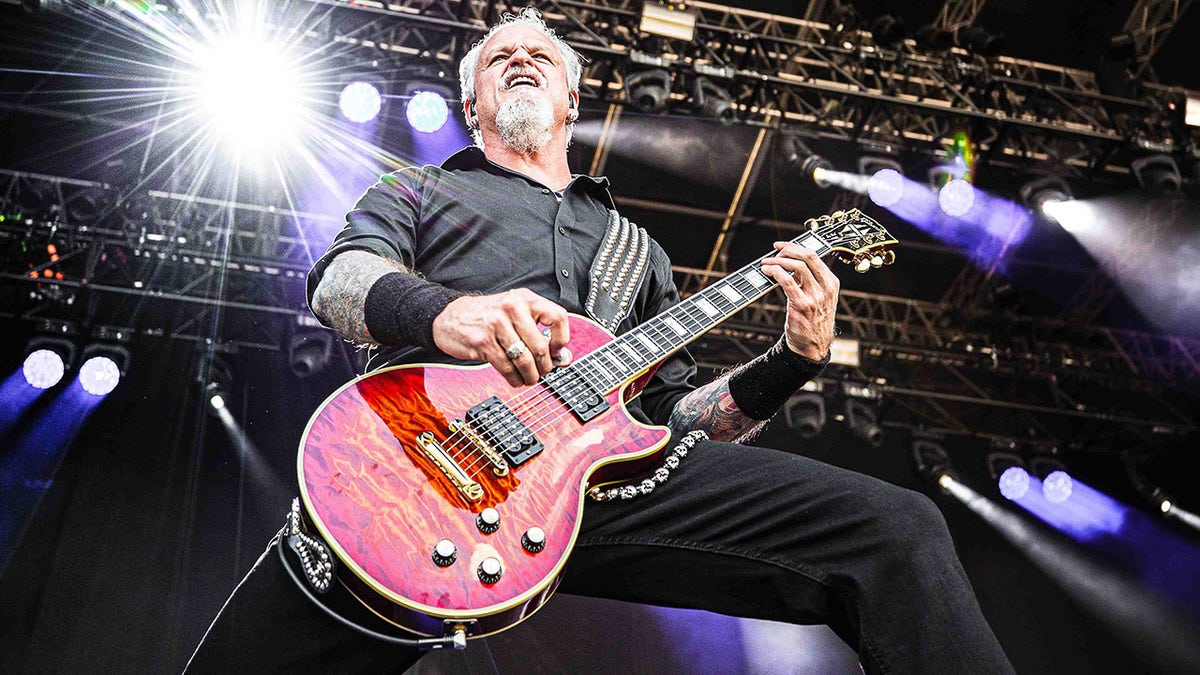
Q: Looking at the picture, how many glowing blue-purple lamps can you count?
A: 8